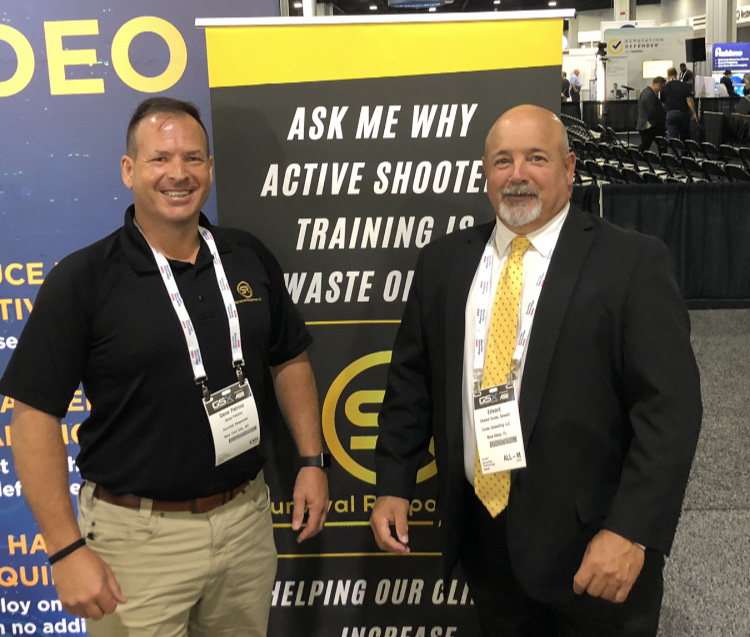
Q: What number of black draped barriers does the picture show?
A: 2